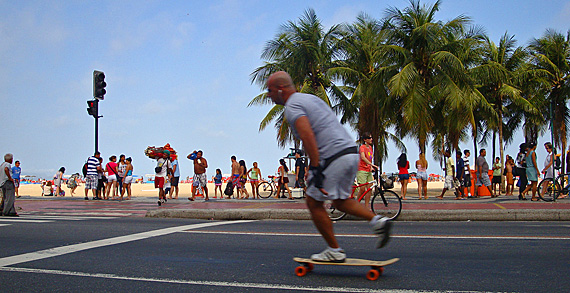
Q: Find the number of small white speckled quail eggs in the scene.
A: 0